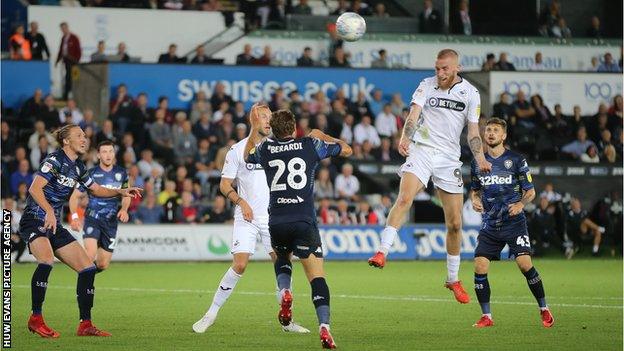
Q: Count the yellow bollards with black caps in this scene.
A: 0